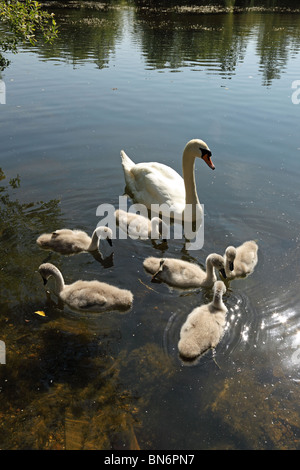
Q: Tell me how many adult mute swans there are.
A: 1